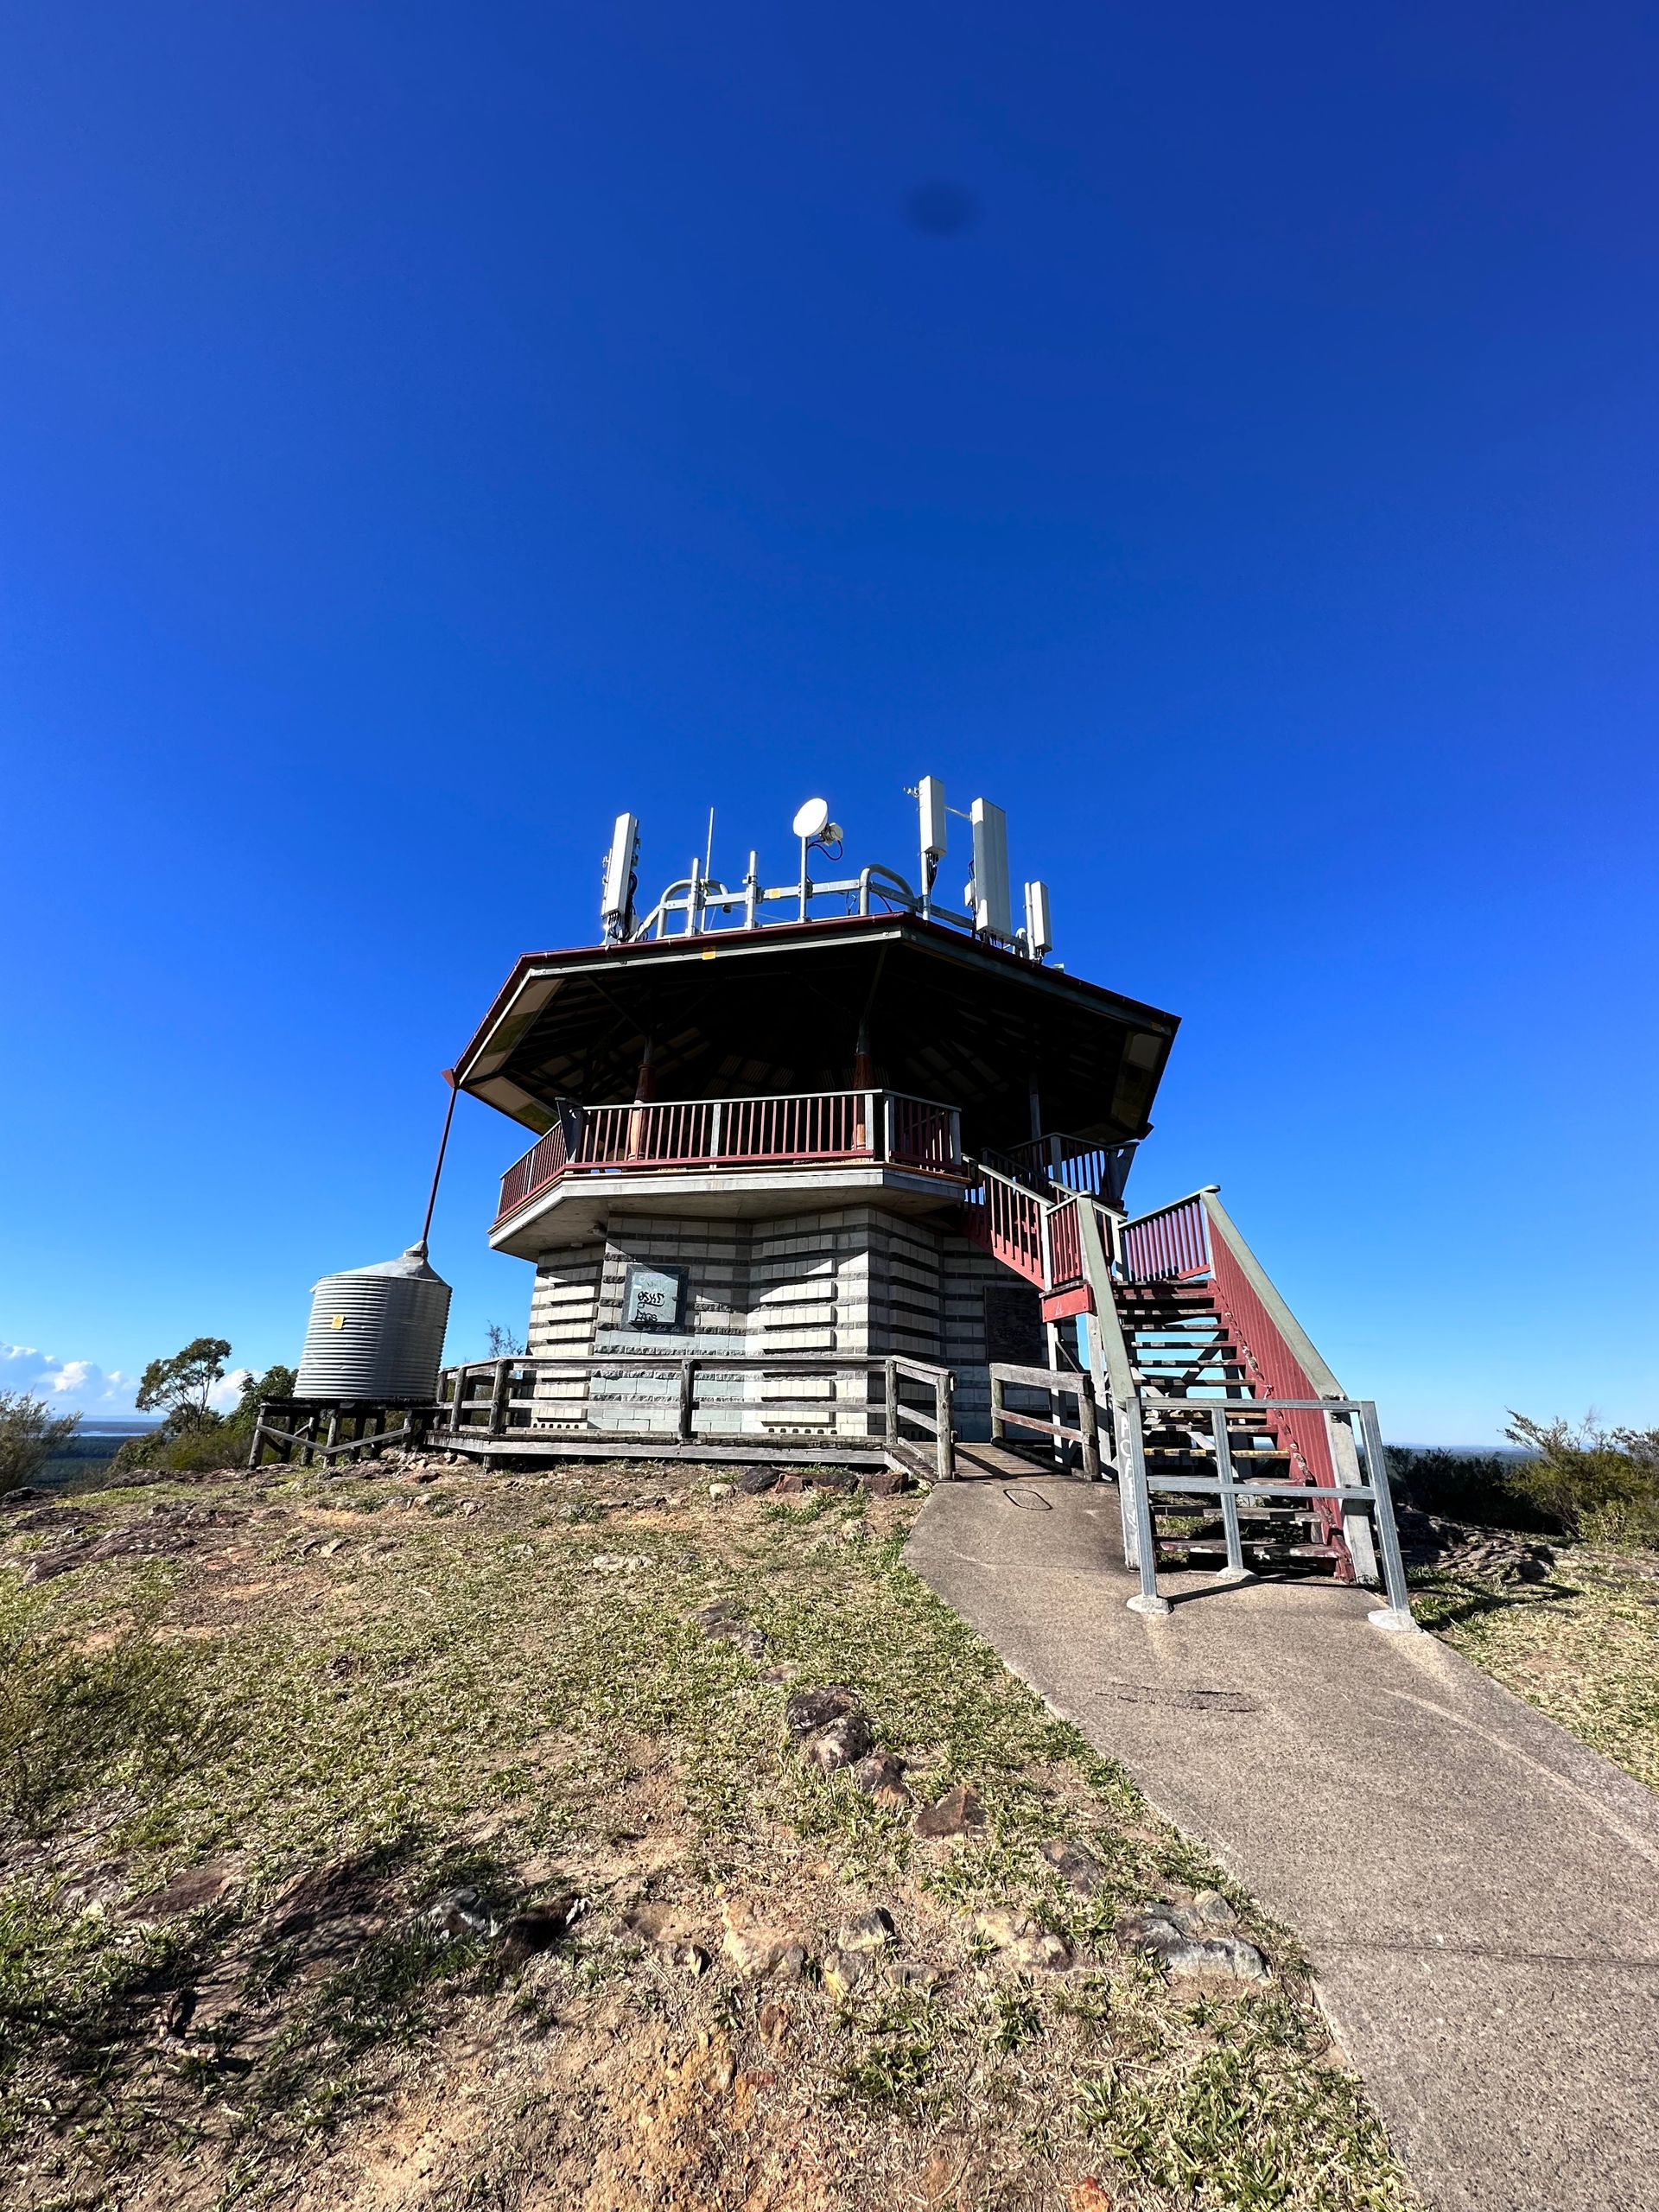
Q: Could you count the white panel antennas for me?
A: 4